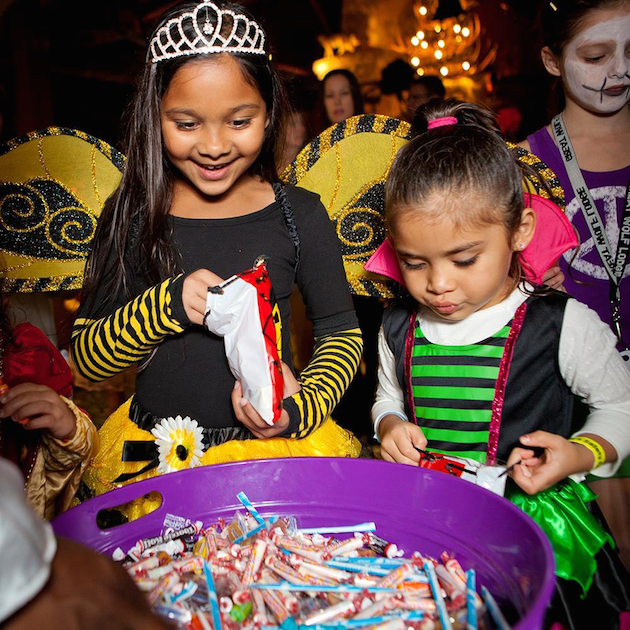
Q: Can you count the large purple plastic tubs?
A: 1